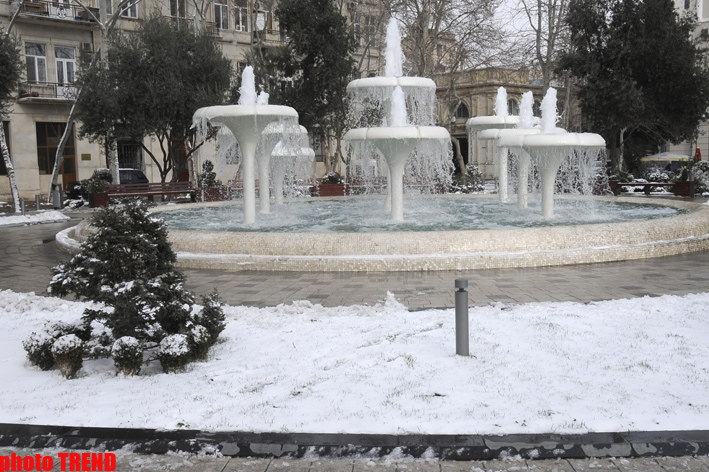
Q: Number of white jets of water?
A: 7